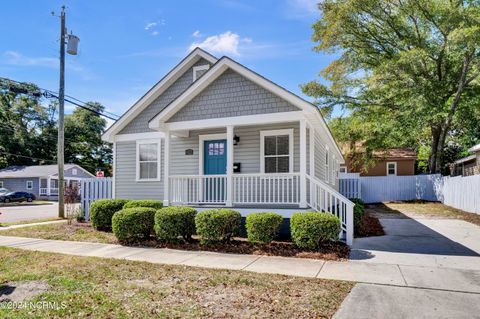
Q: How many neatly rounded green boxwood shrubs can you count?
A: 7